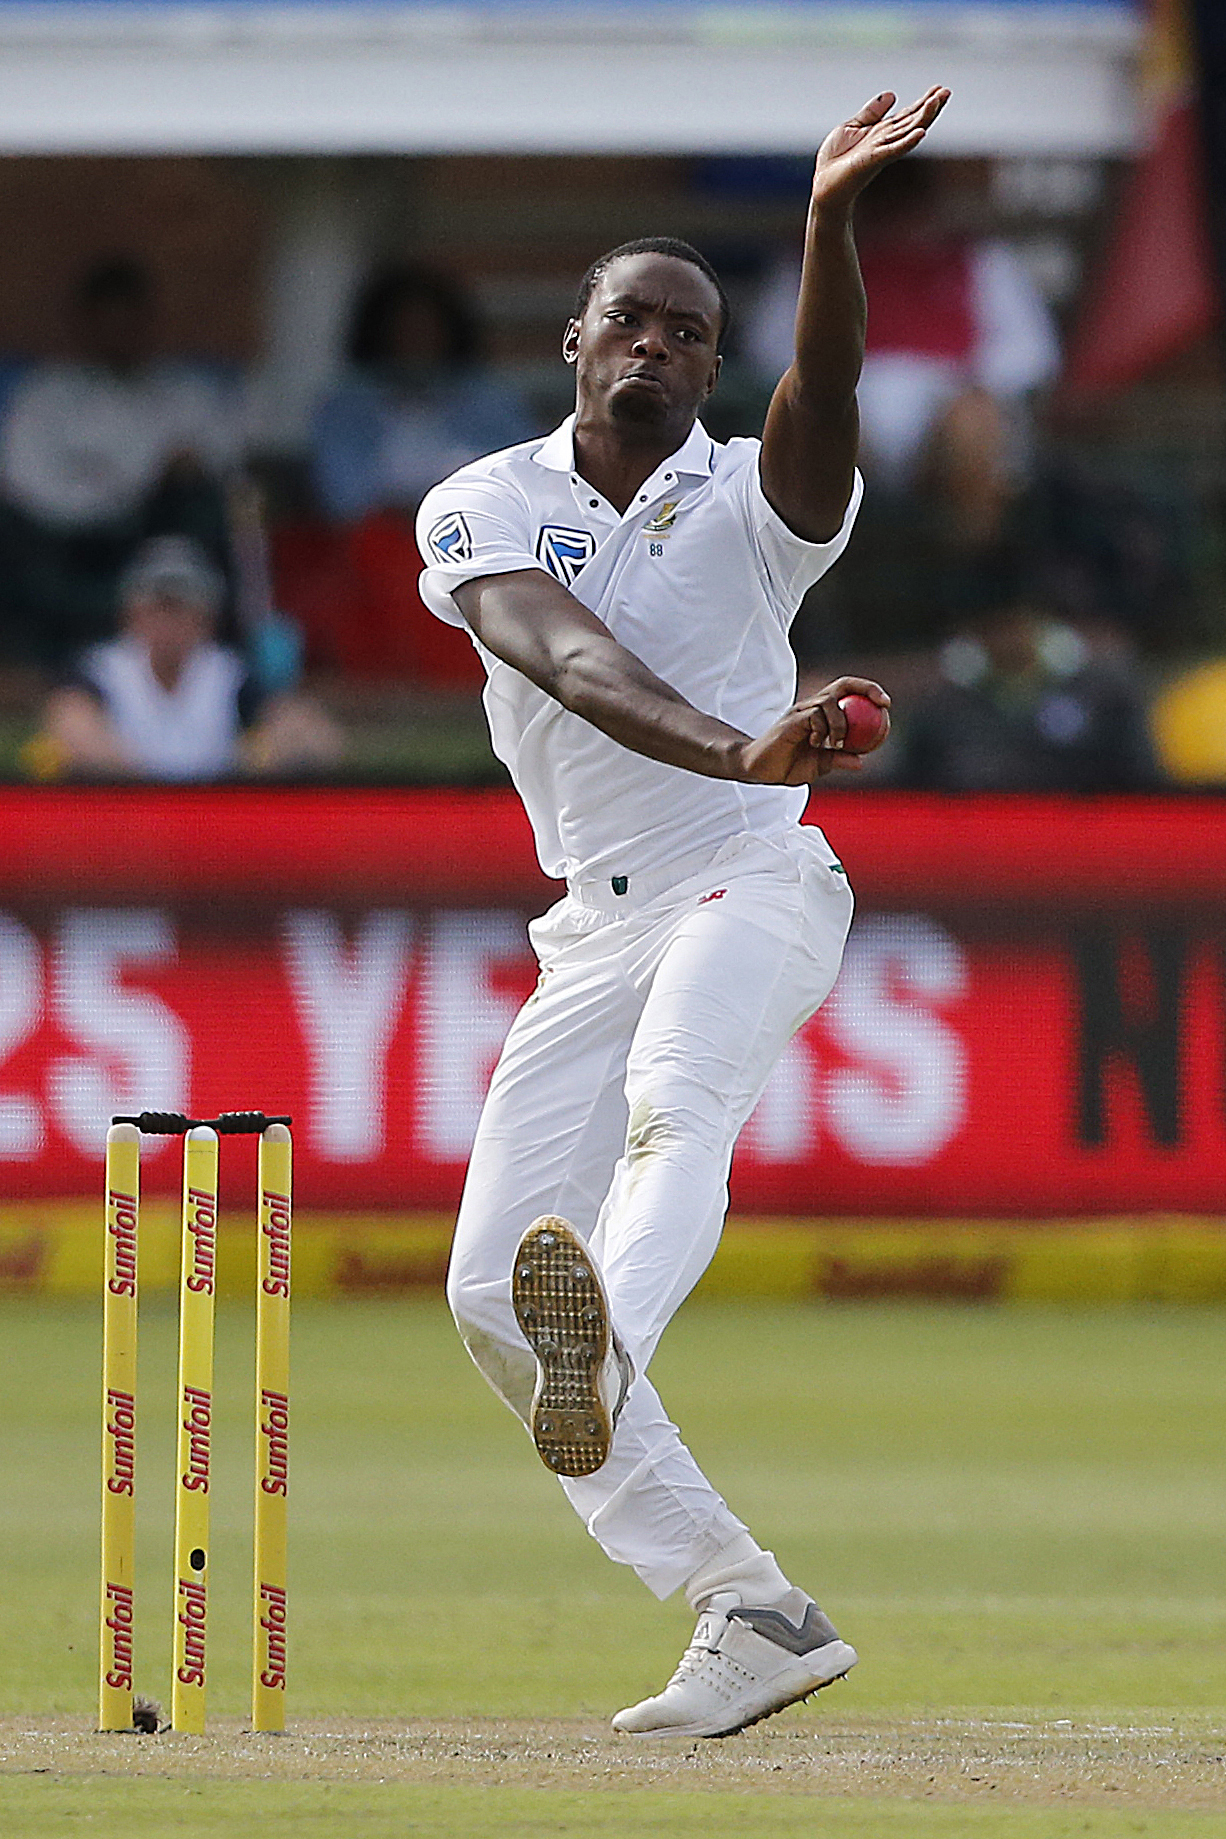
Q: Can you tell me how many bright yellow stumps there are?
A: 3